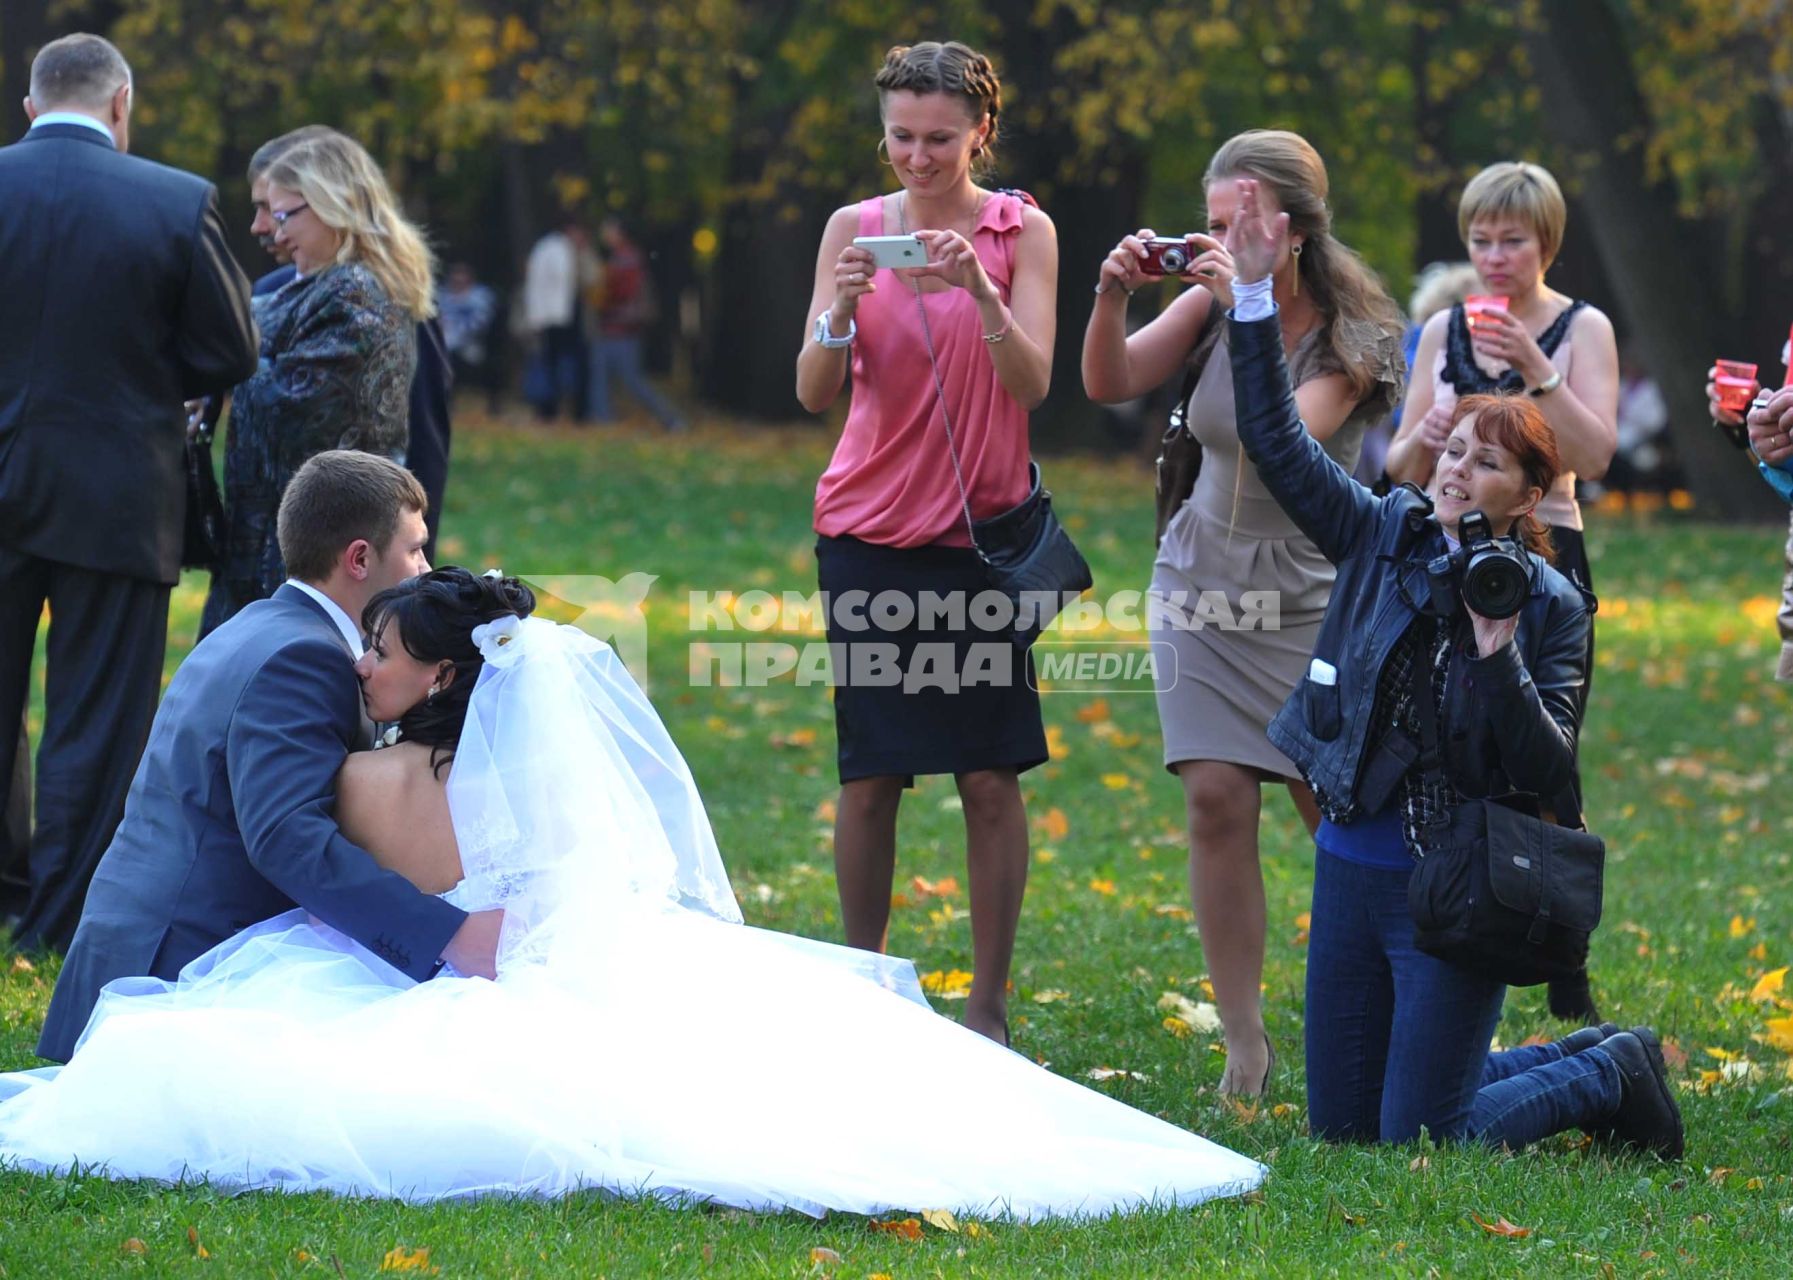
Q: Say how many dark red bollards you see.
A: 0